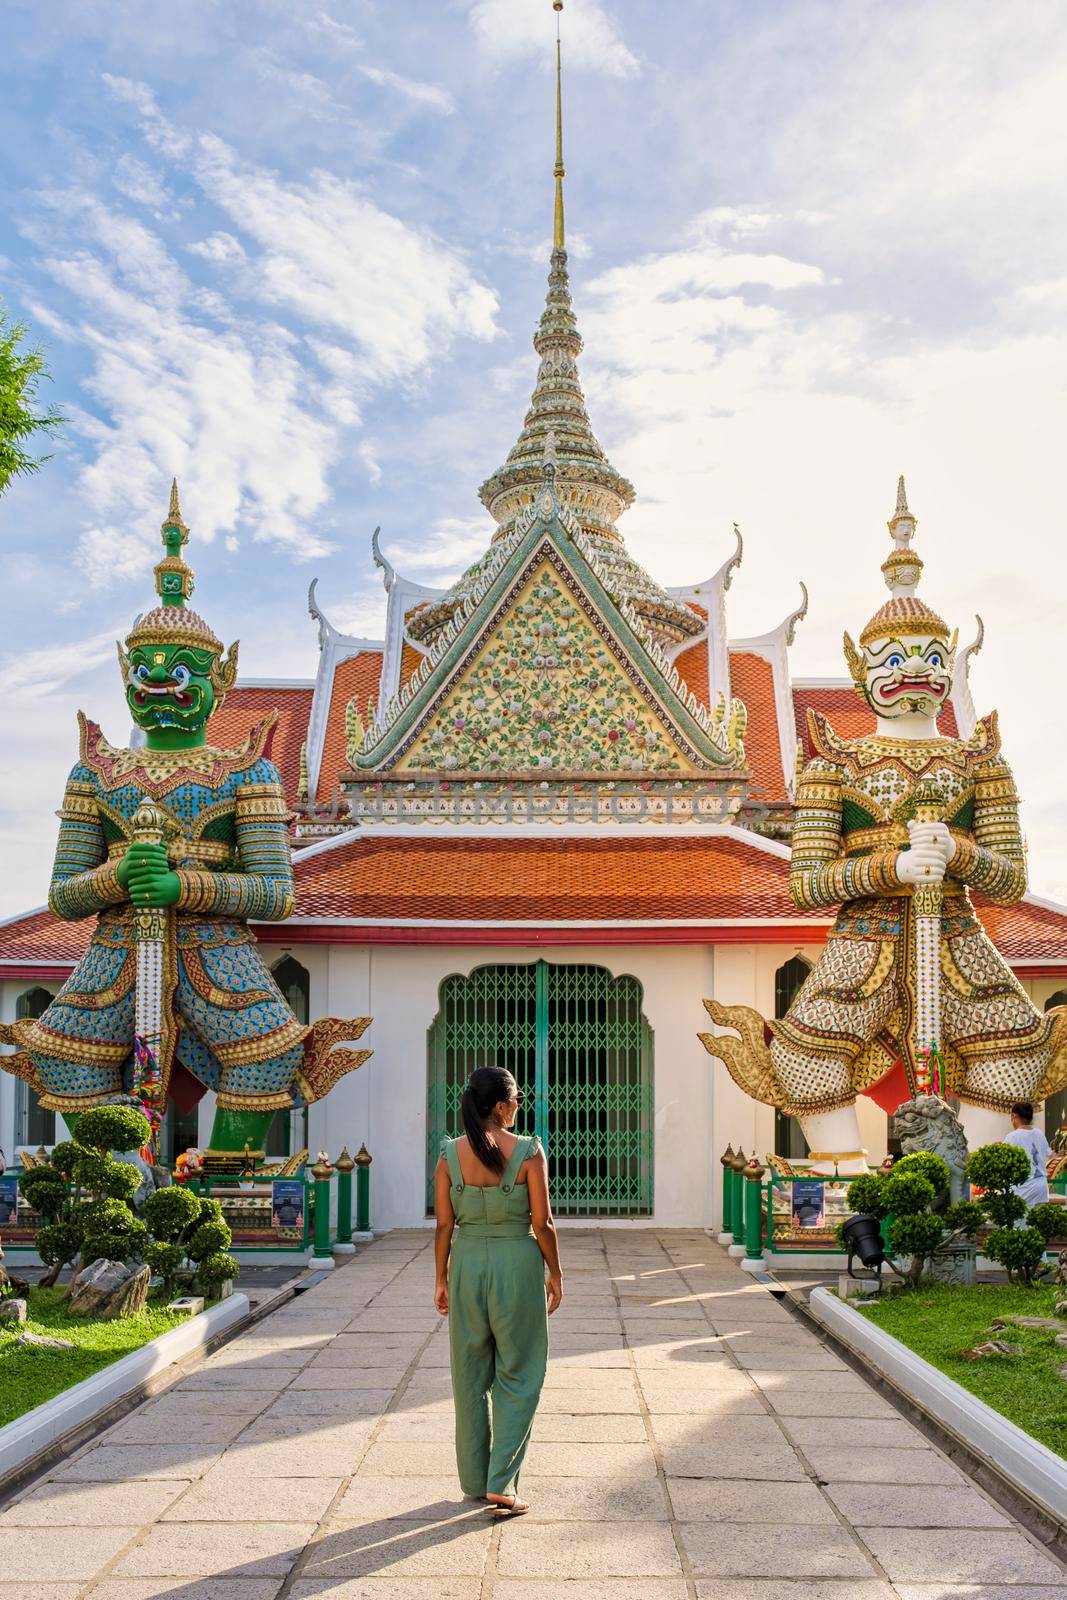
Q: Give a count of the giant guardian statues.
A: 2